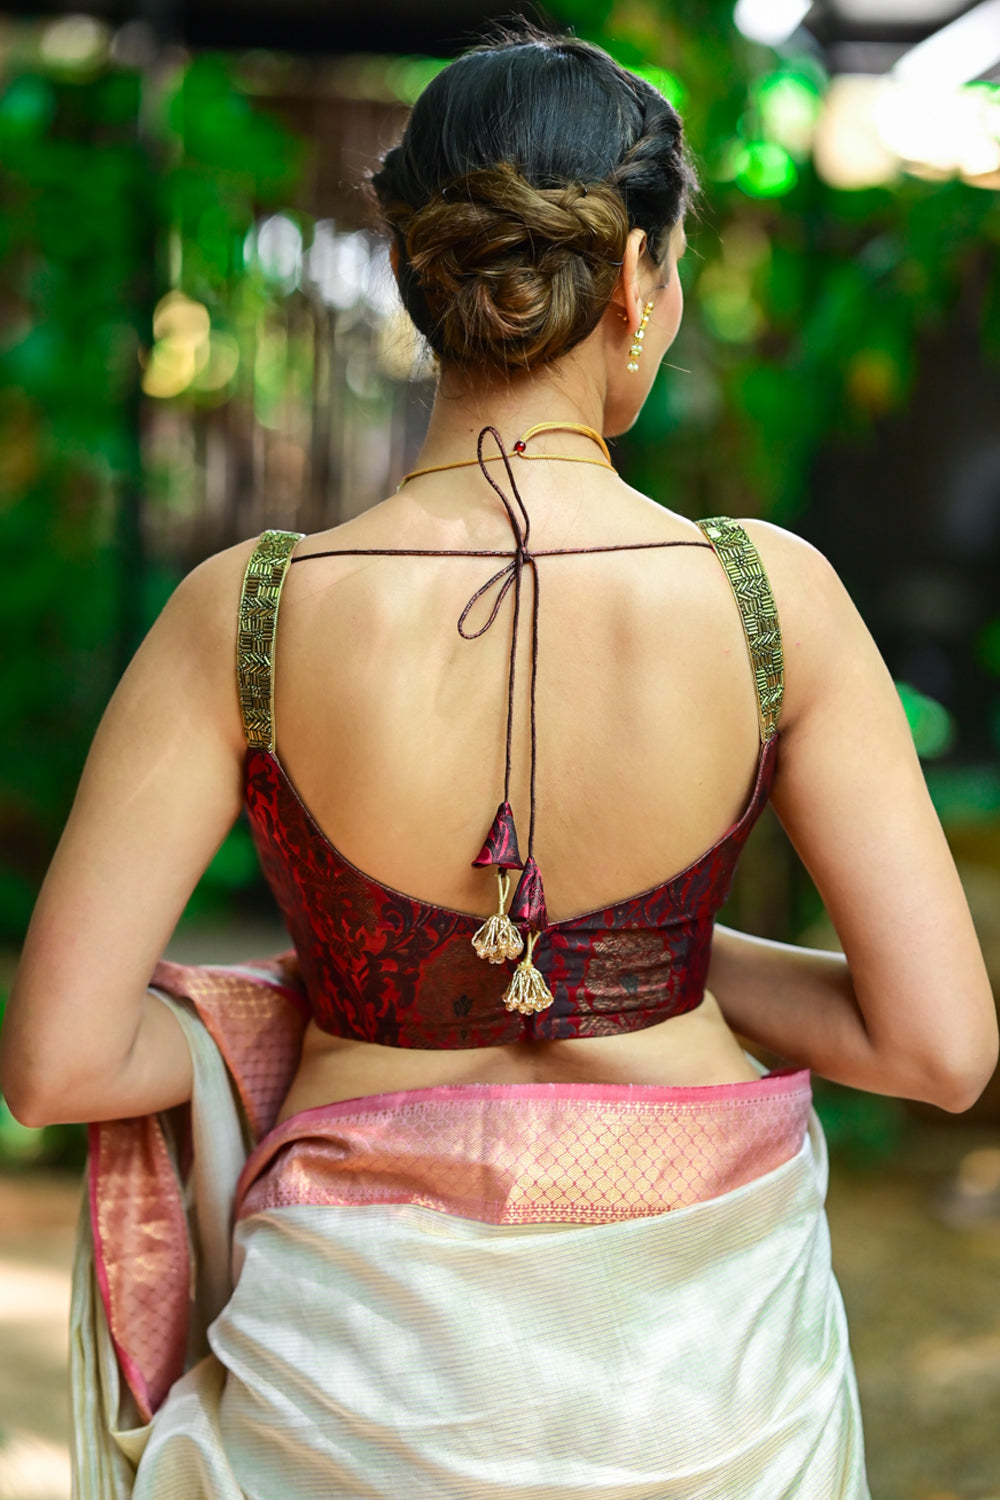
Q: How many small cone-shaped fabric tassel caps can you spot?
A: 2